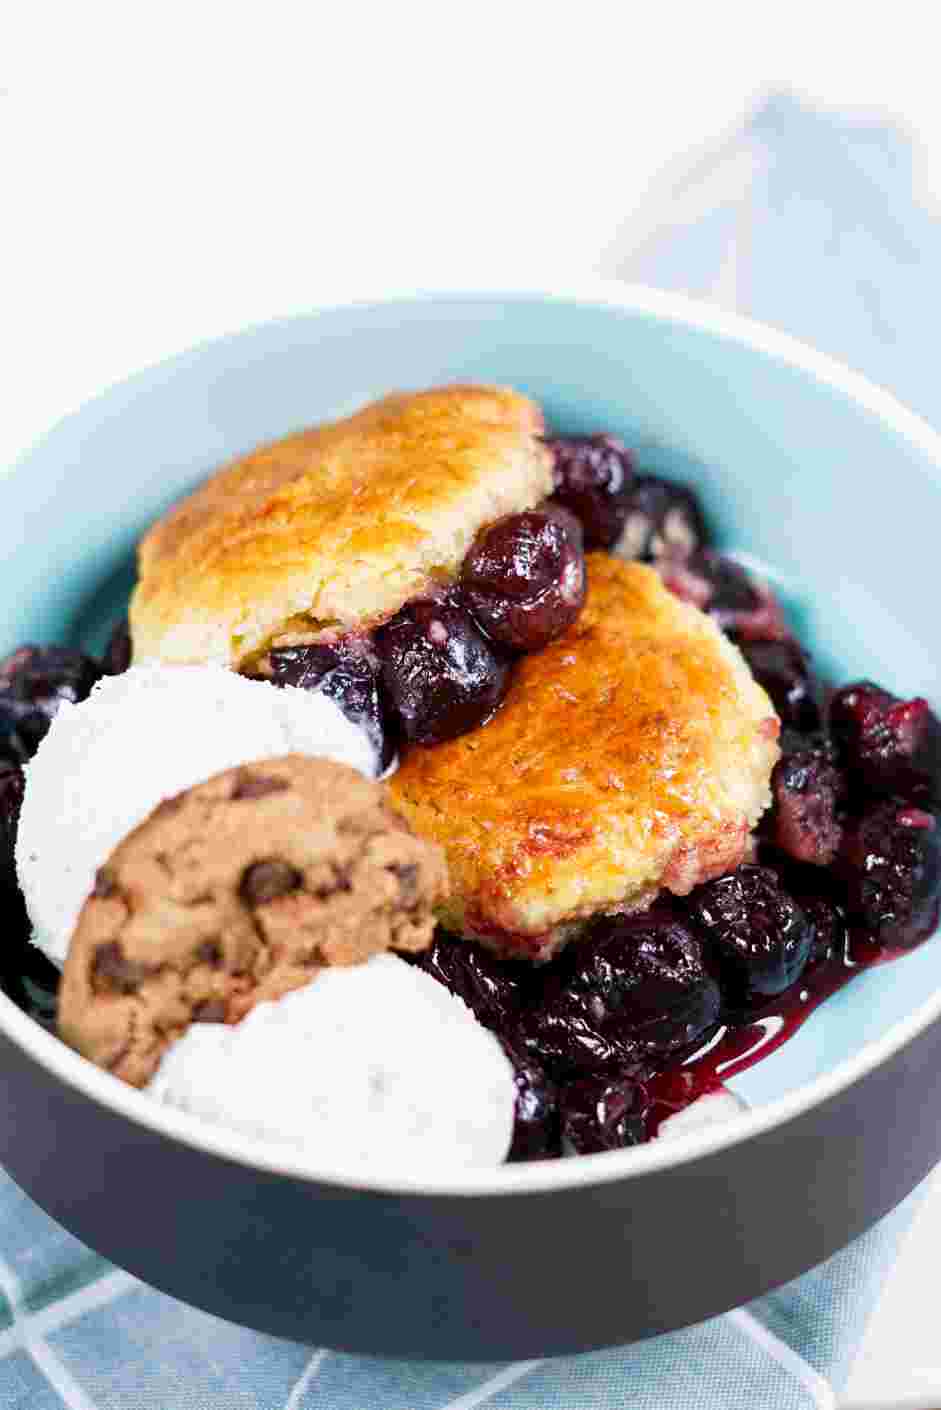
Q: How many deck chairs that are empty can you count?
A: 0